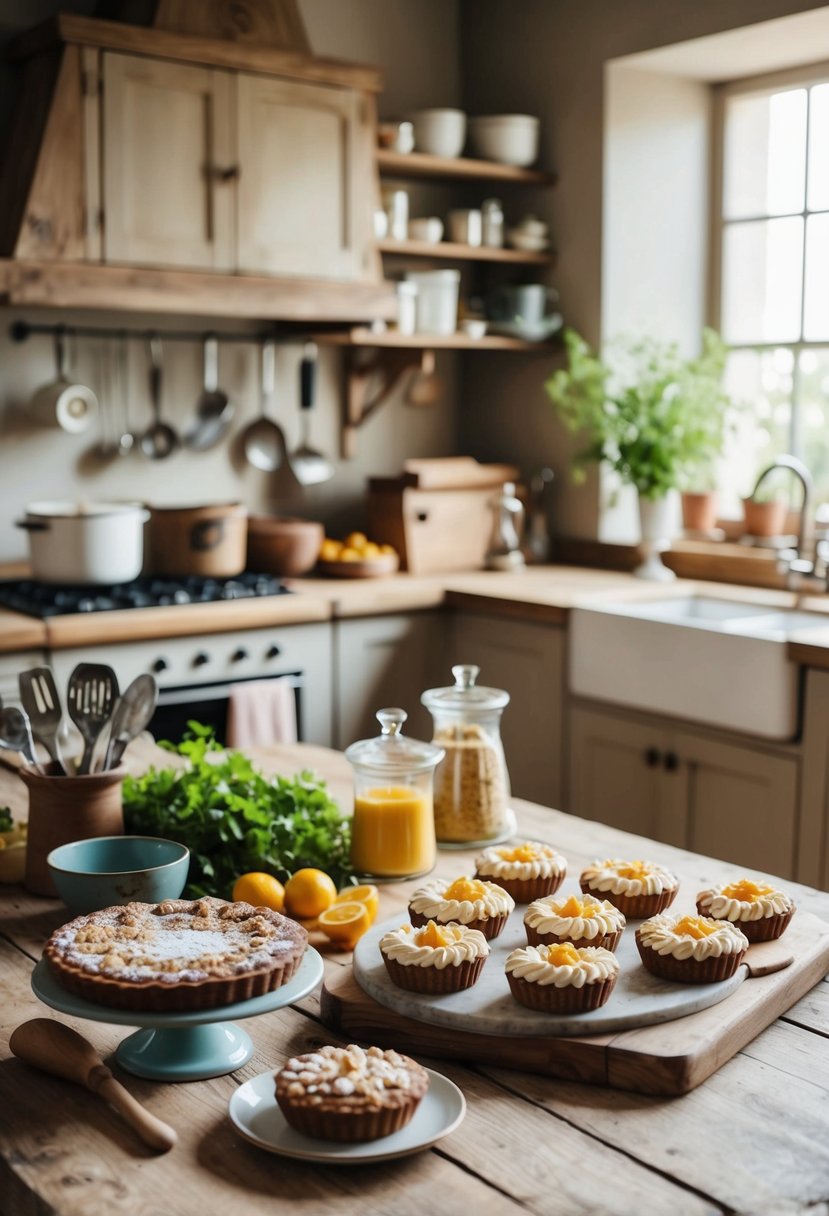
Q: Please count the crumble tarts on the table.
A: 2